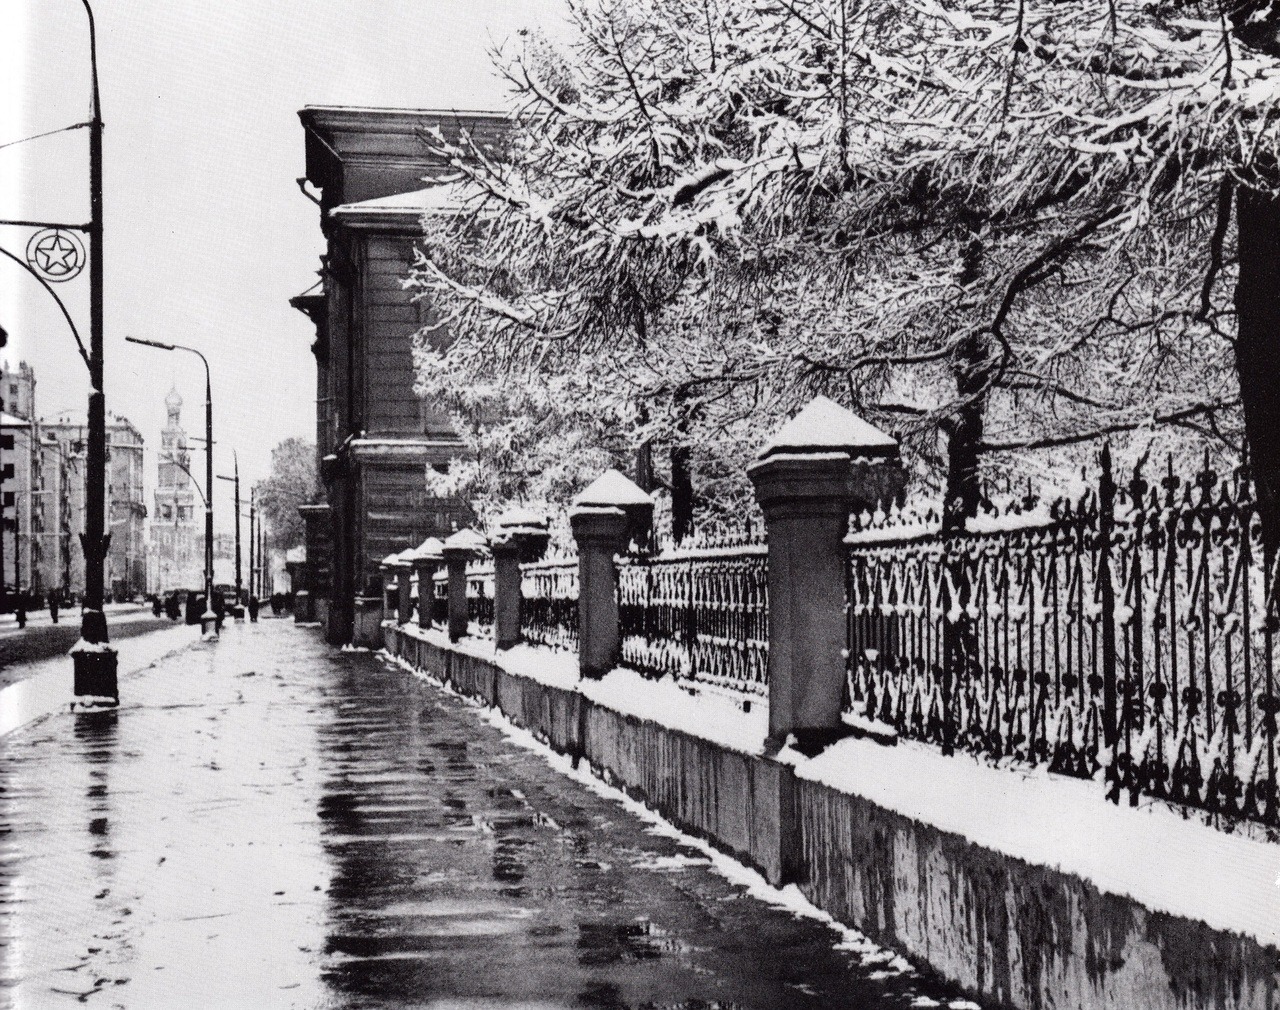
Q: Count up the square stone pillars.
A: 7